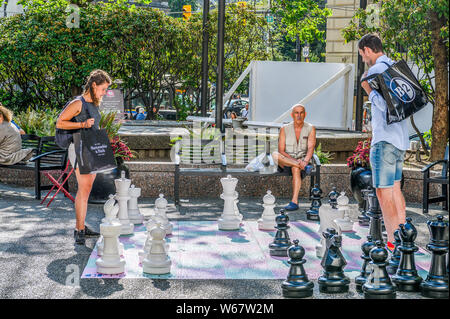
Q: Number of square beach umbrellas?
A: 0